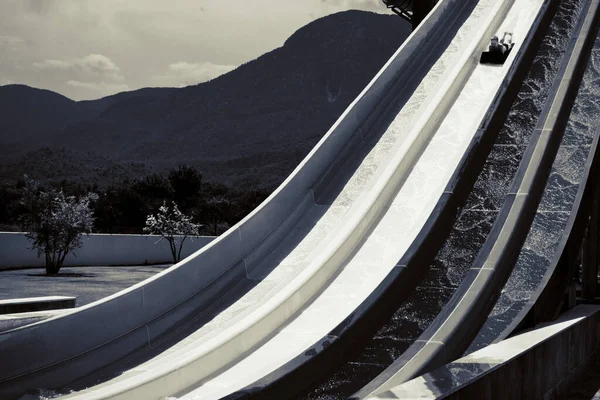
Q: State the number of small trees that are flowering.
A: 2